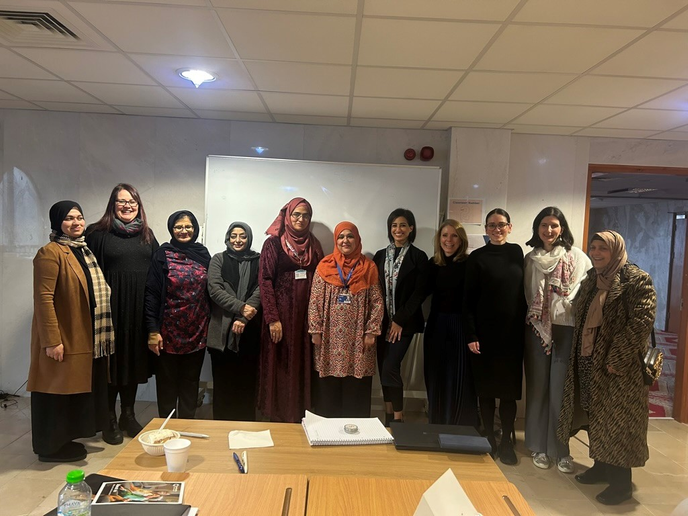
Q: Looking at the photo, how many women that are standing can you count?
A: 11